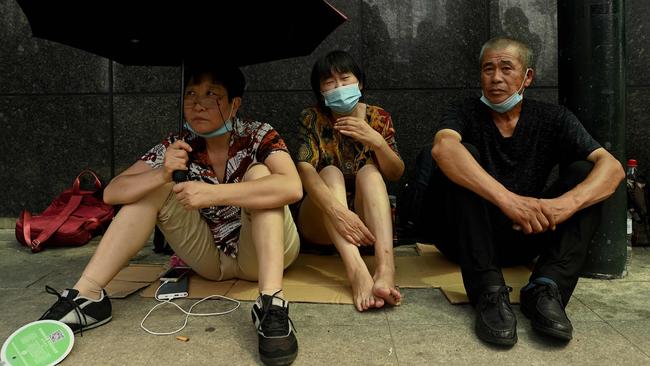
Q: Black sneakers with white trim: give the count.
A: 2